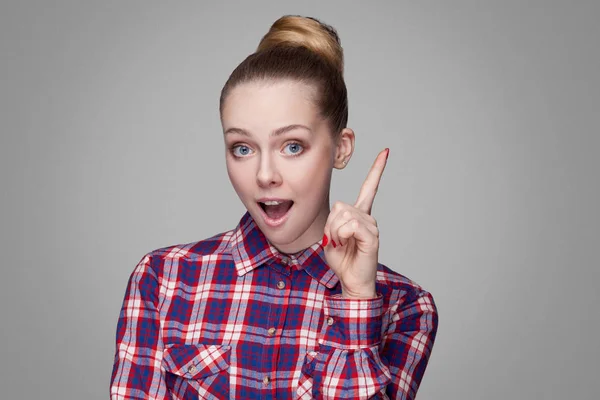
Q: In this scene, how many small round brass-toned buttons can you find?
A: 6